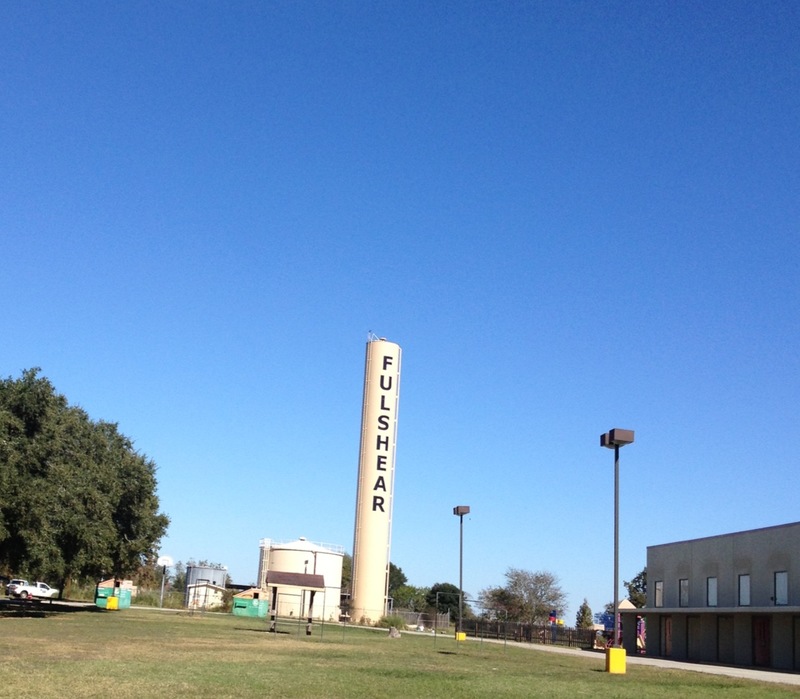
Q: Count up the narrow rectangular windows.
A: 5